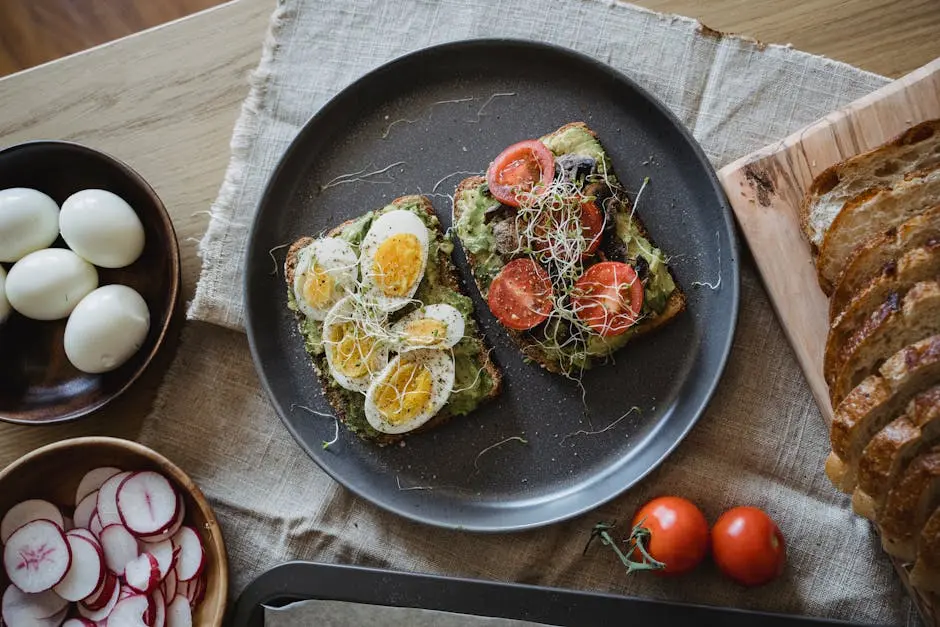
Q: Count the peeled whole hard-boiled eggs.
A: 5